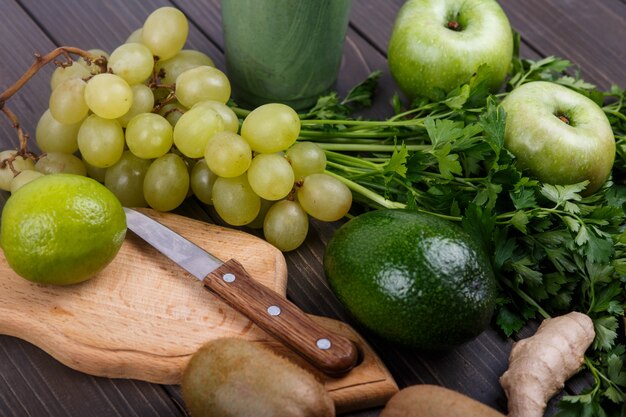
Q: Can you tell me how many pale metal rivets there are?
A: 3